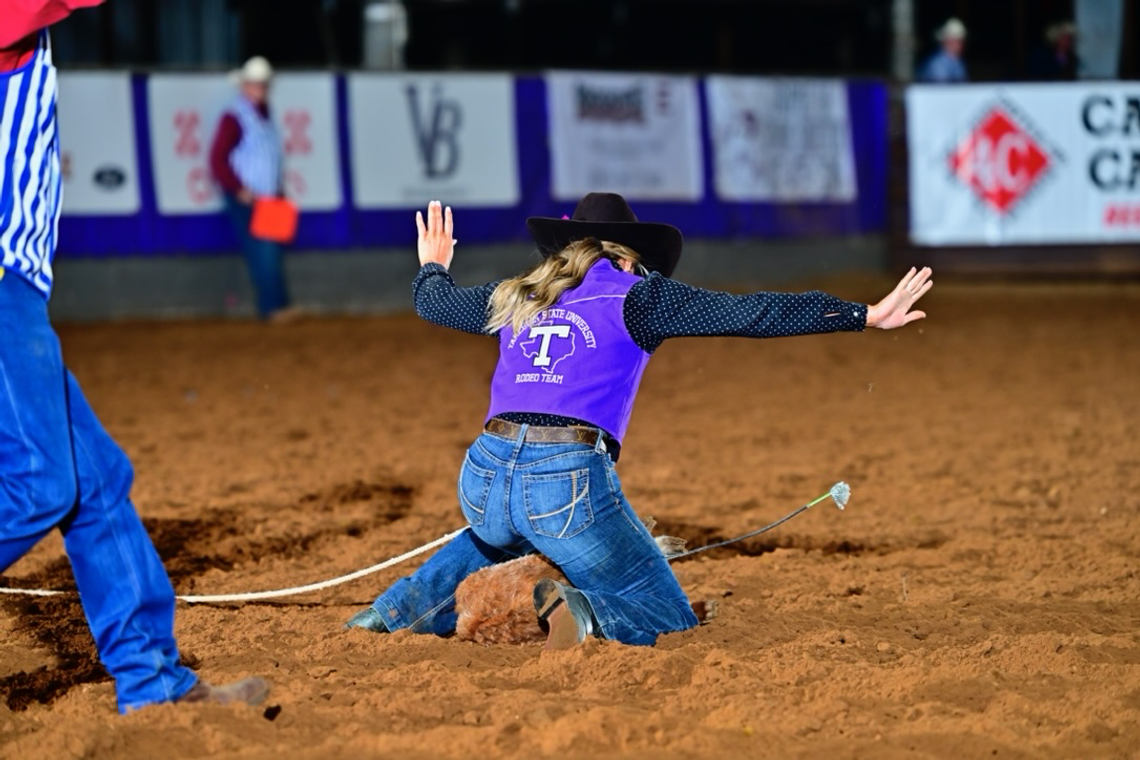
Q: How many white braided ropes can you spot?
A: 1